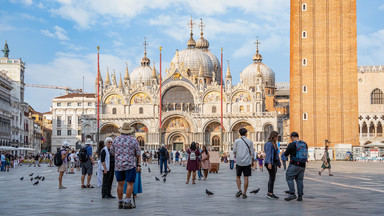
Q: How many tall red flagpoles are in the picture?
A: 3